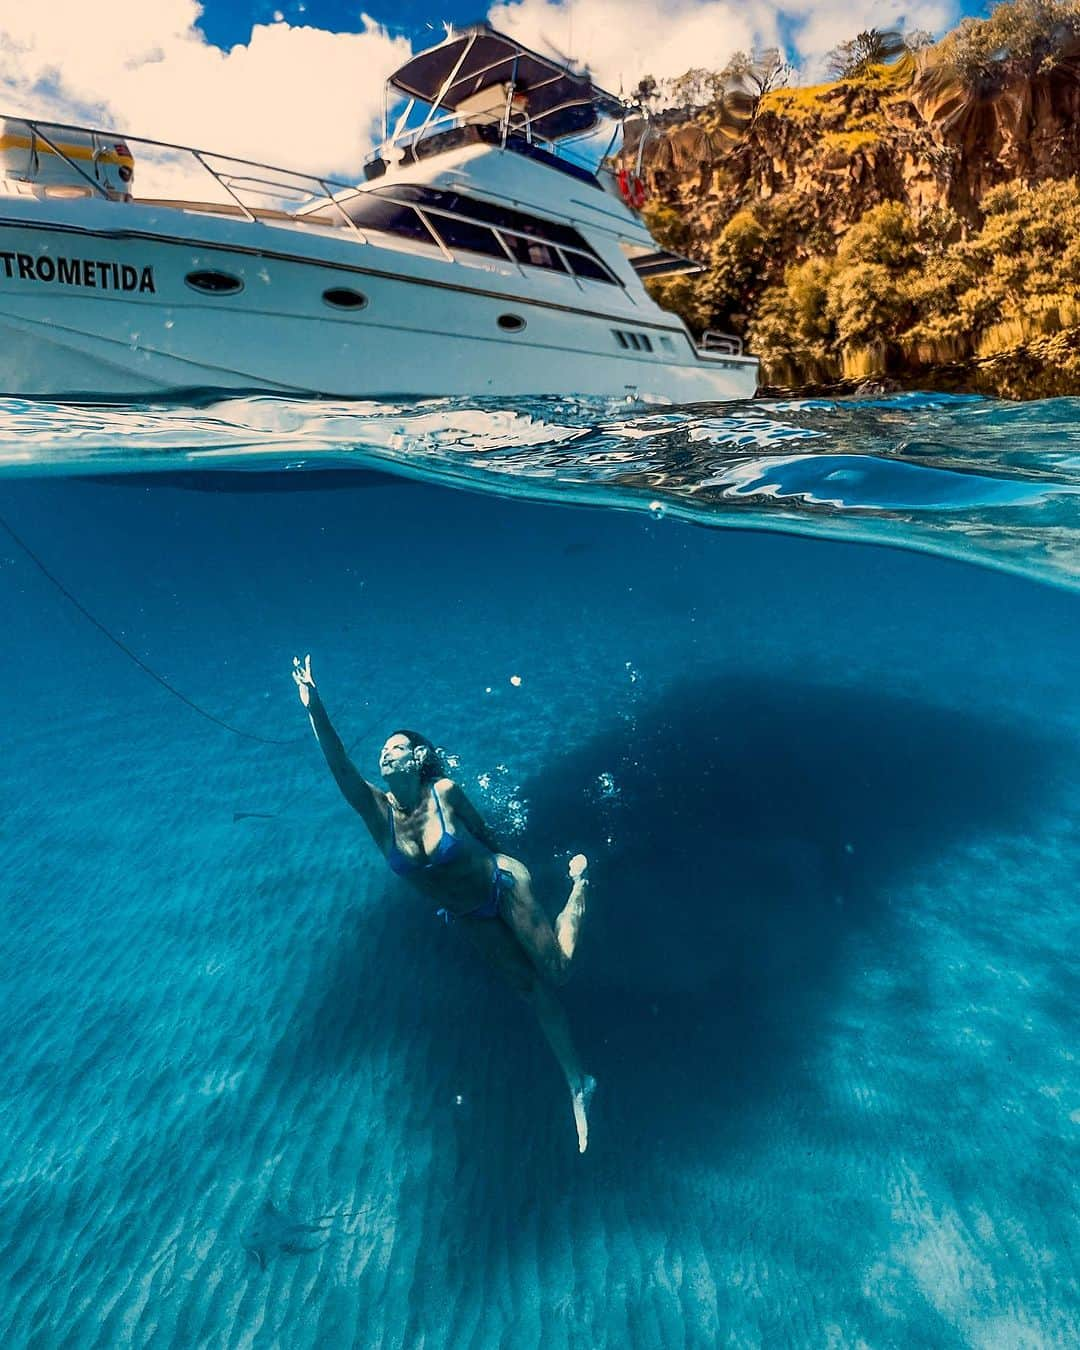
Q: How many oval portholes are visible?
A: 3